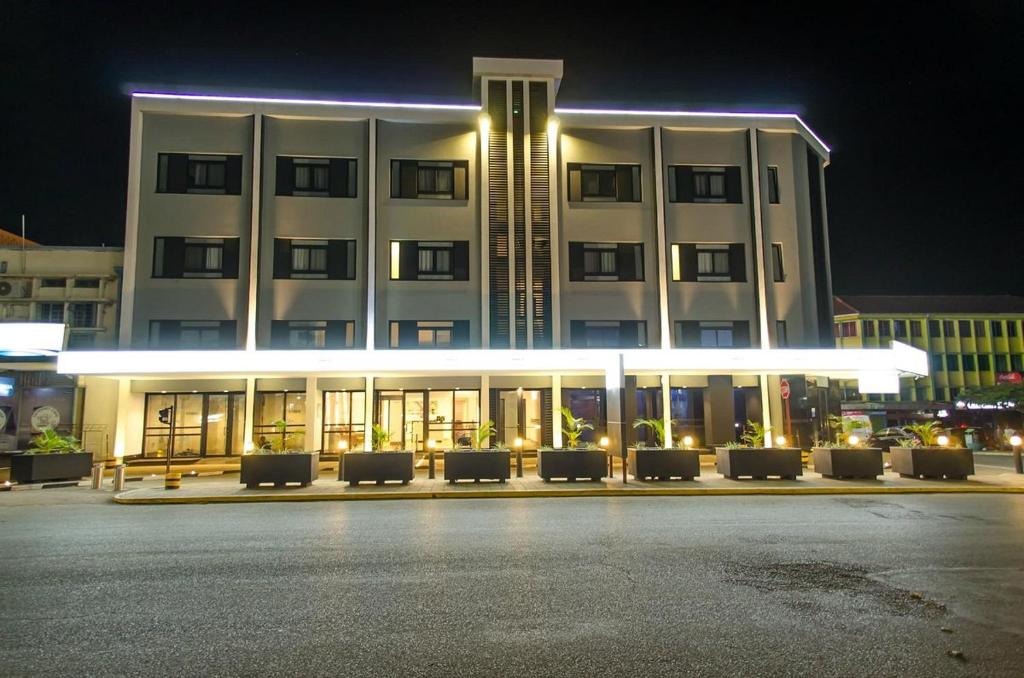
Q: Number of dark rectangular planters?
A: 9